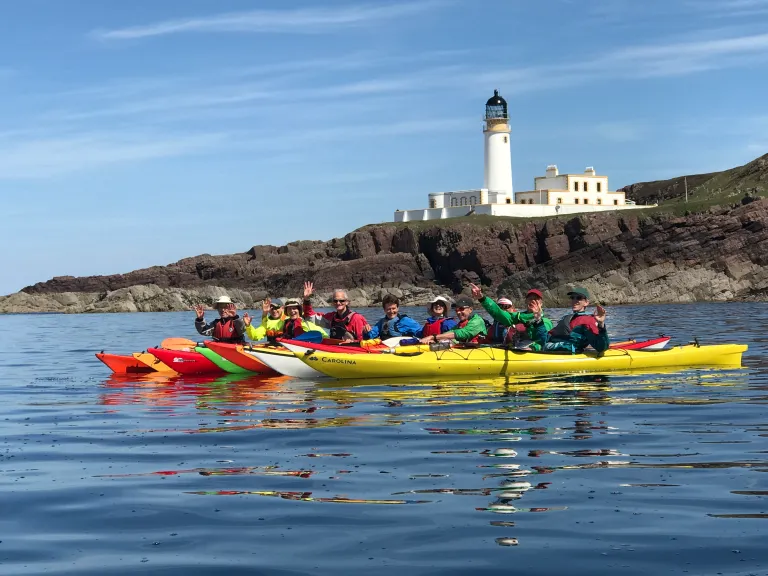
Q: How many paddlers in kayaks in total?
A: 10